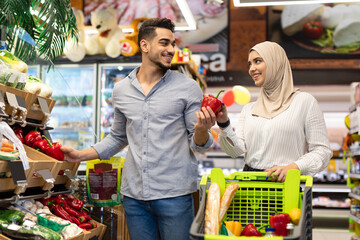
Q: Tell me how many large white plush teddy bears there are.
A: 2